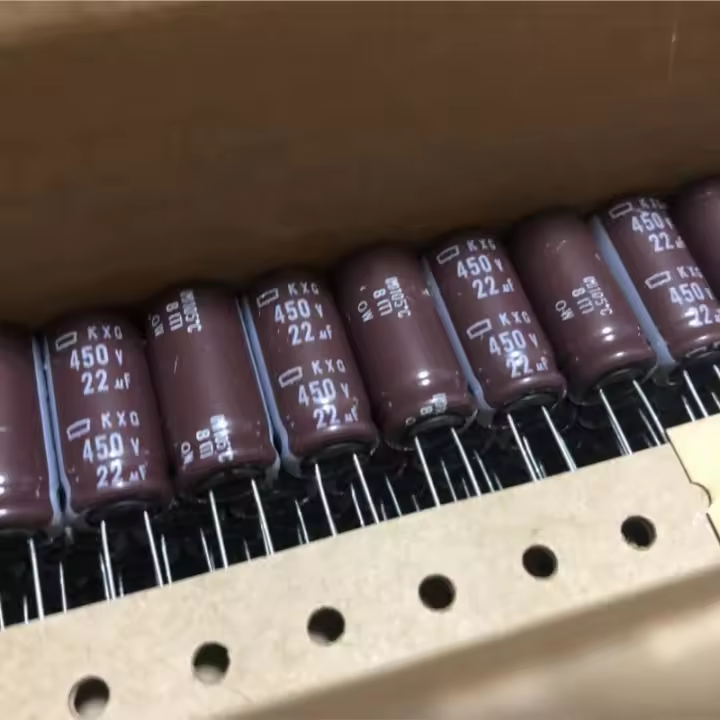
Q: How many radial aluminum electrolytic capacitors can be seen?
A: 9